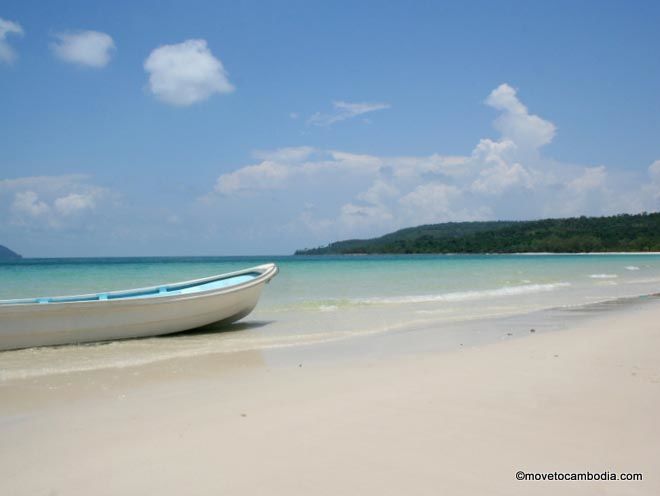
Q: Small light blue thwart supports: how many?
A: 3